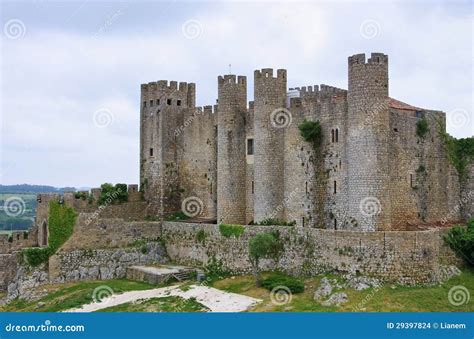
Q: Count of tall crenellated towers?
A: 4